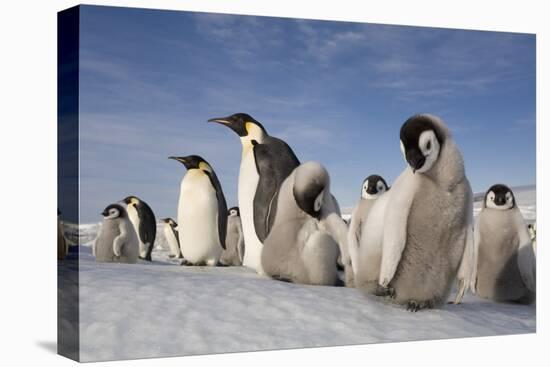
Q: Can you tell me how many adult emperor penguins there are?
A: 4